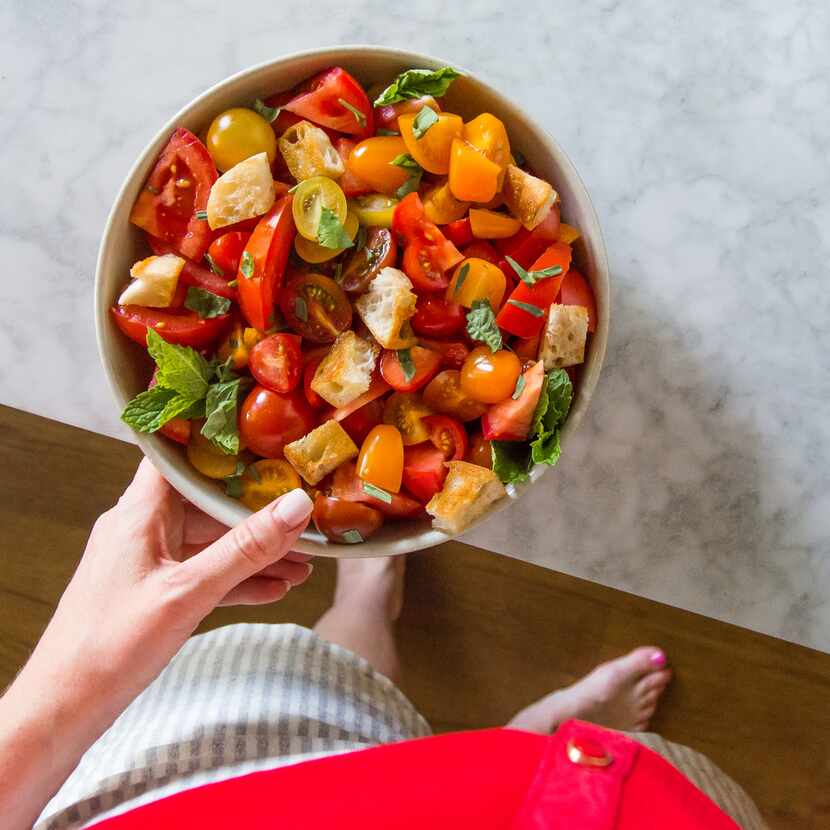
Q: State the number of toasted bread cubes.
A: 9